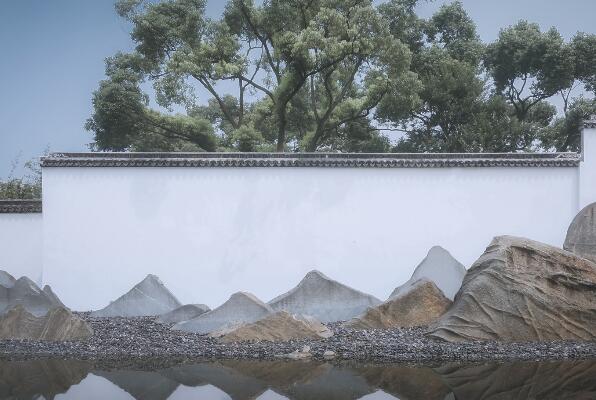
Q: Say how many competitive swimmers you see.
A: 0